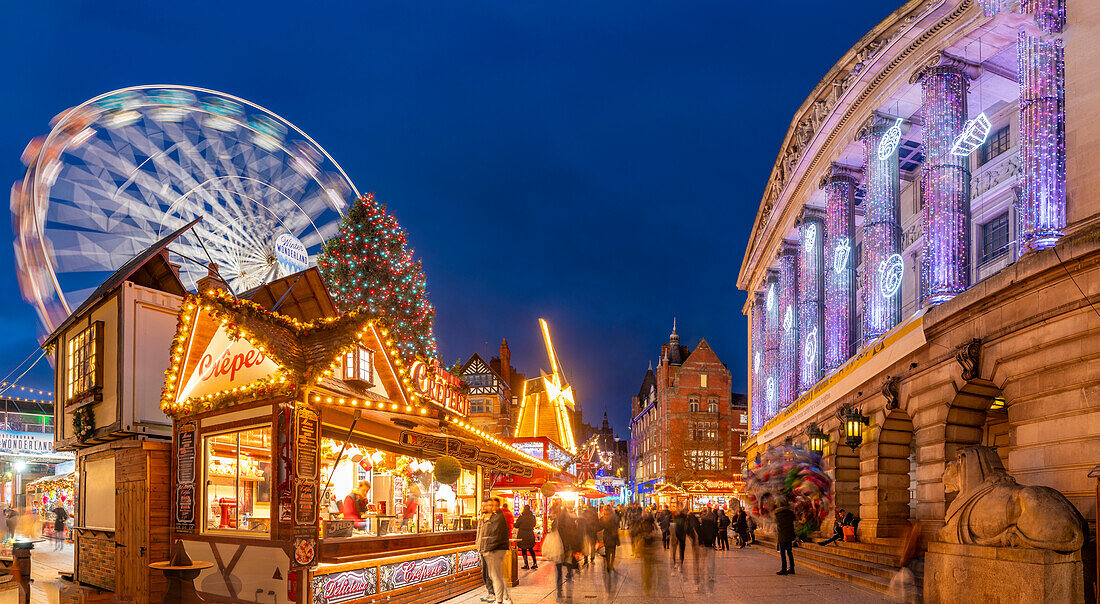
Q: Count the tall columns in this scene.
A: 8